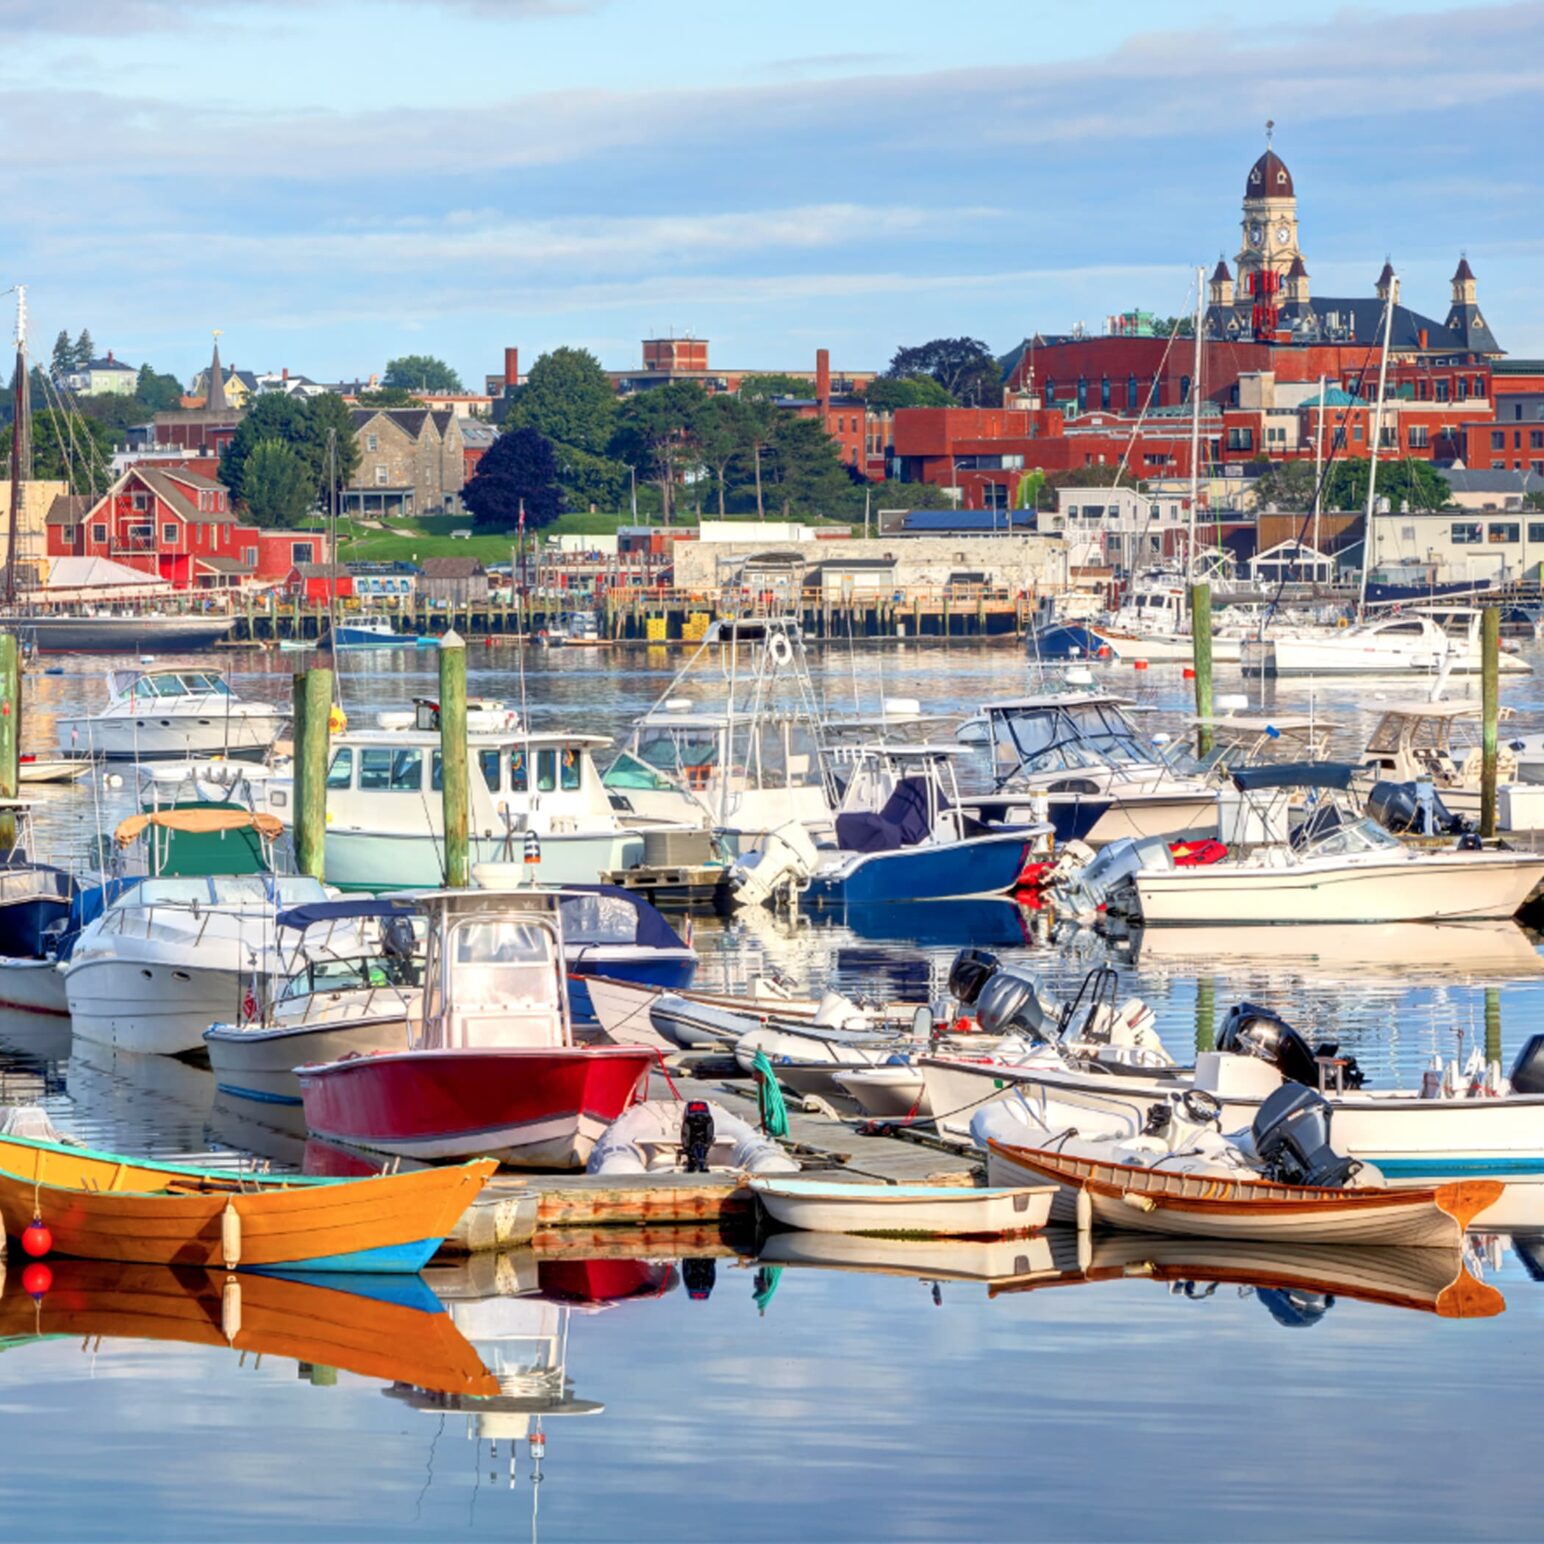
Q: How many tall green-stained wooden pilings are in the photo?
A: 5